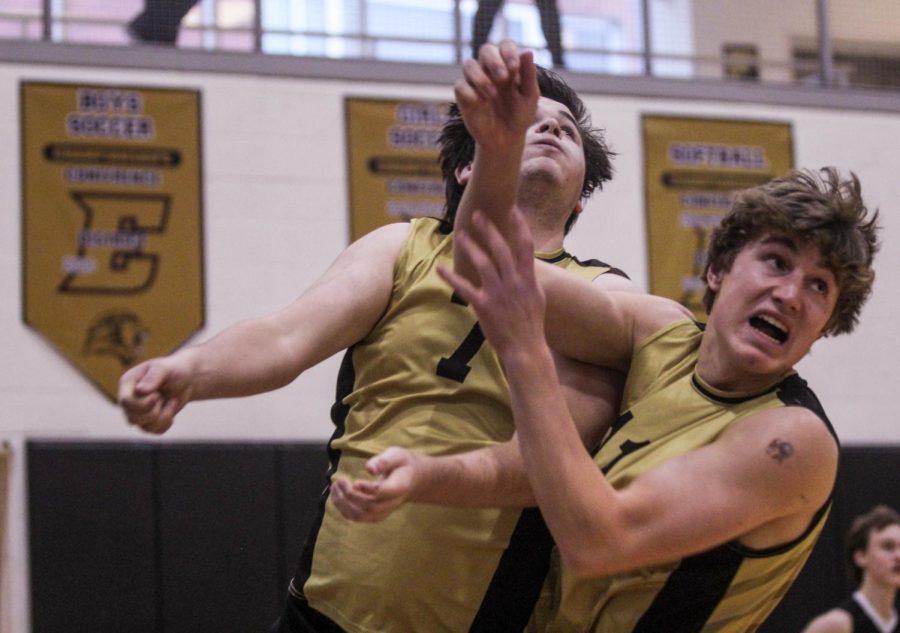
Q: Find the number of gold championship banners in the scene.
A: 3